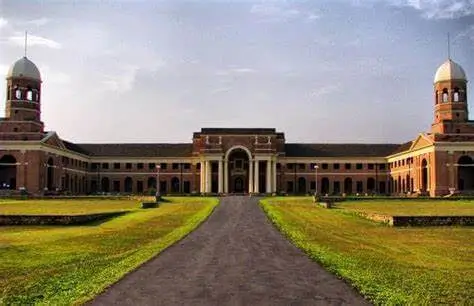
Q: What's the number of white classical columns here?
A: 8